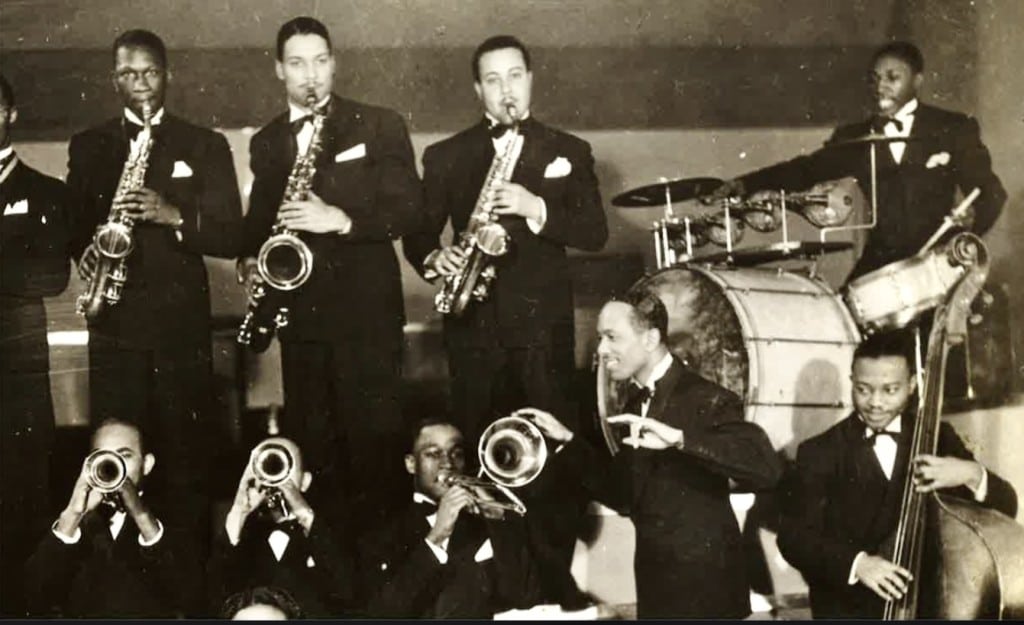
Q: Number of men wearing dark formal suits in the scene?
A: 10